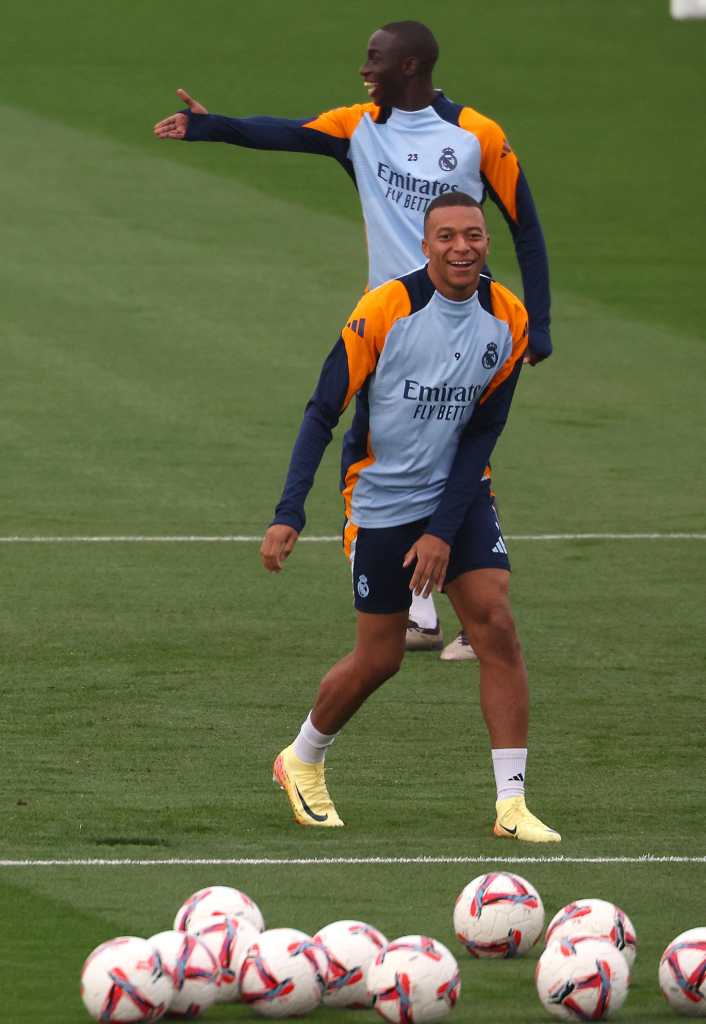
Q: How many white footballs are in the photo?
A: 11